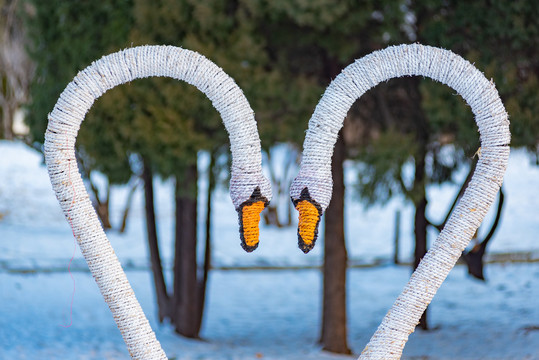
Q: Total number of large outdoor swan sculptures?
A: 2